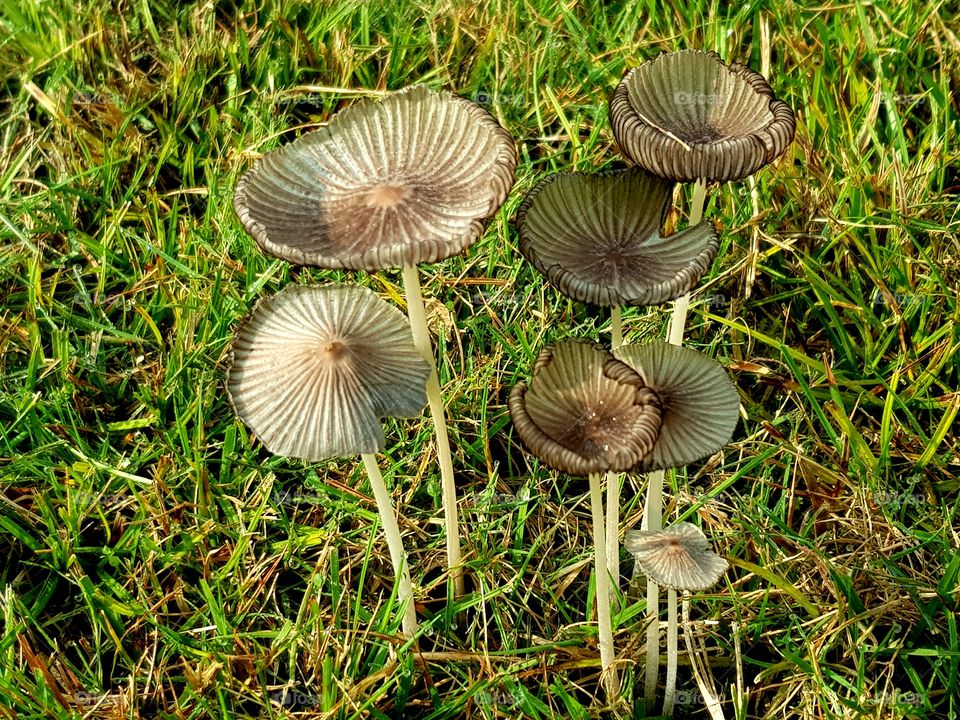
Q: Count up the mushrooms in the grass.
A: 7